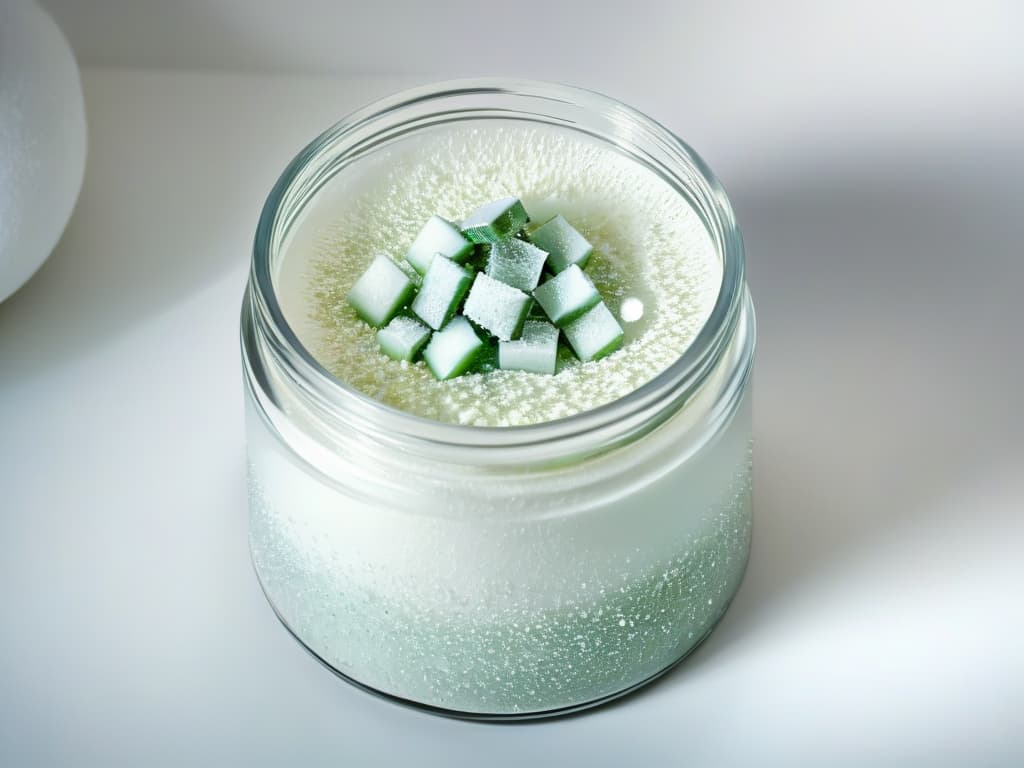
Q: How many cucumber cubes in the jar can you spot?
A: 12